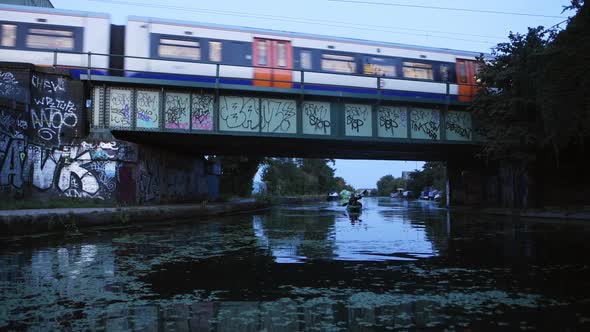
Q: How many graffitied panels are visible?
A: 11